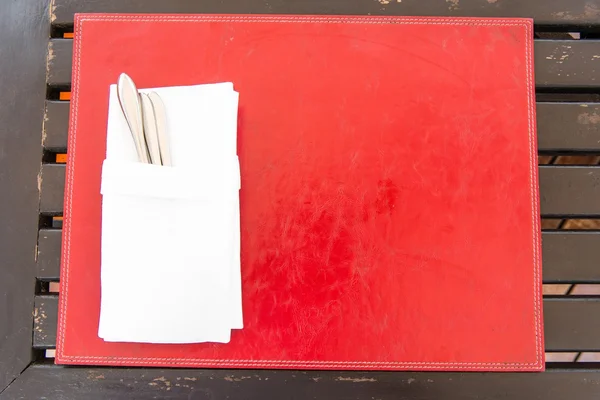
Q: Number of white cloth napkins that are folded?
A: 1